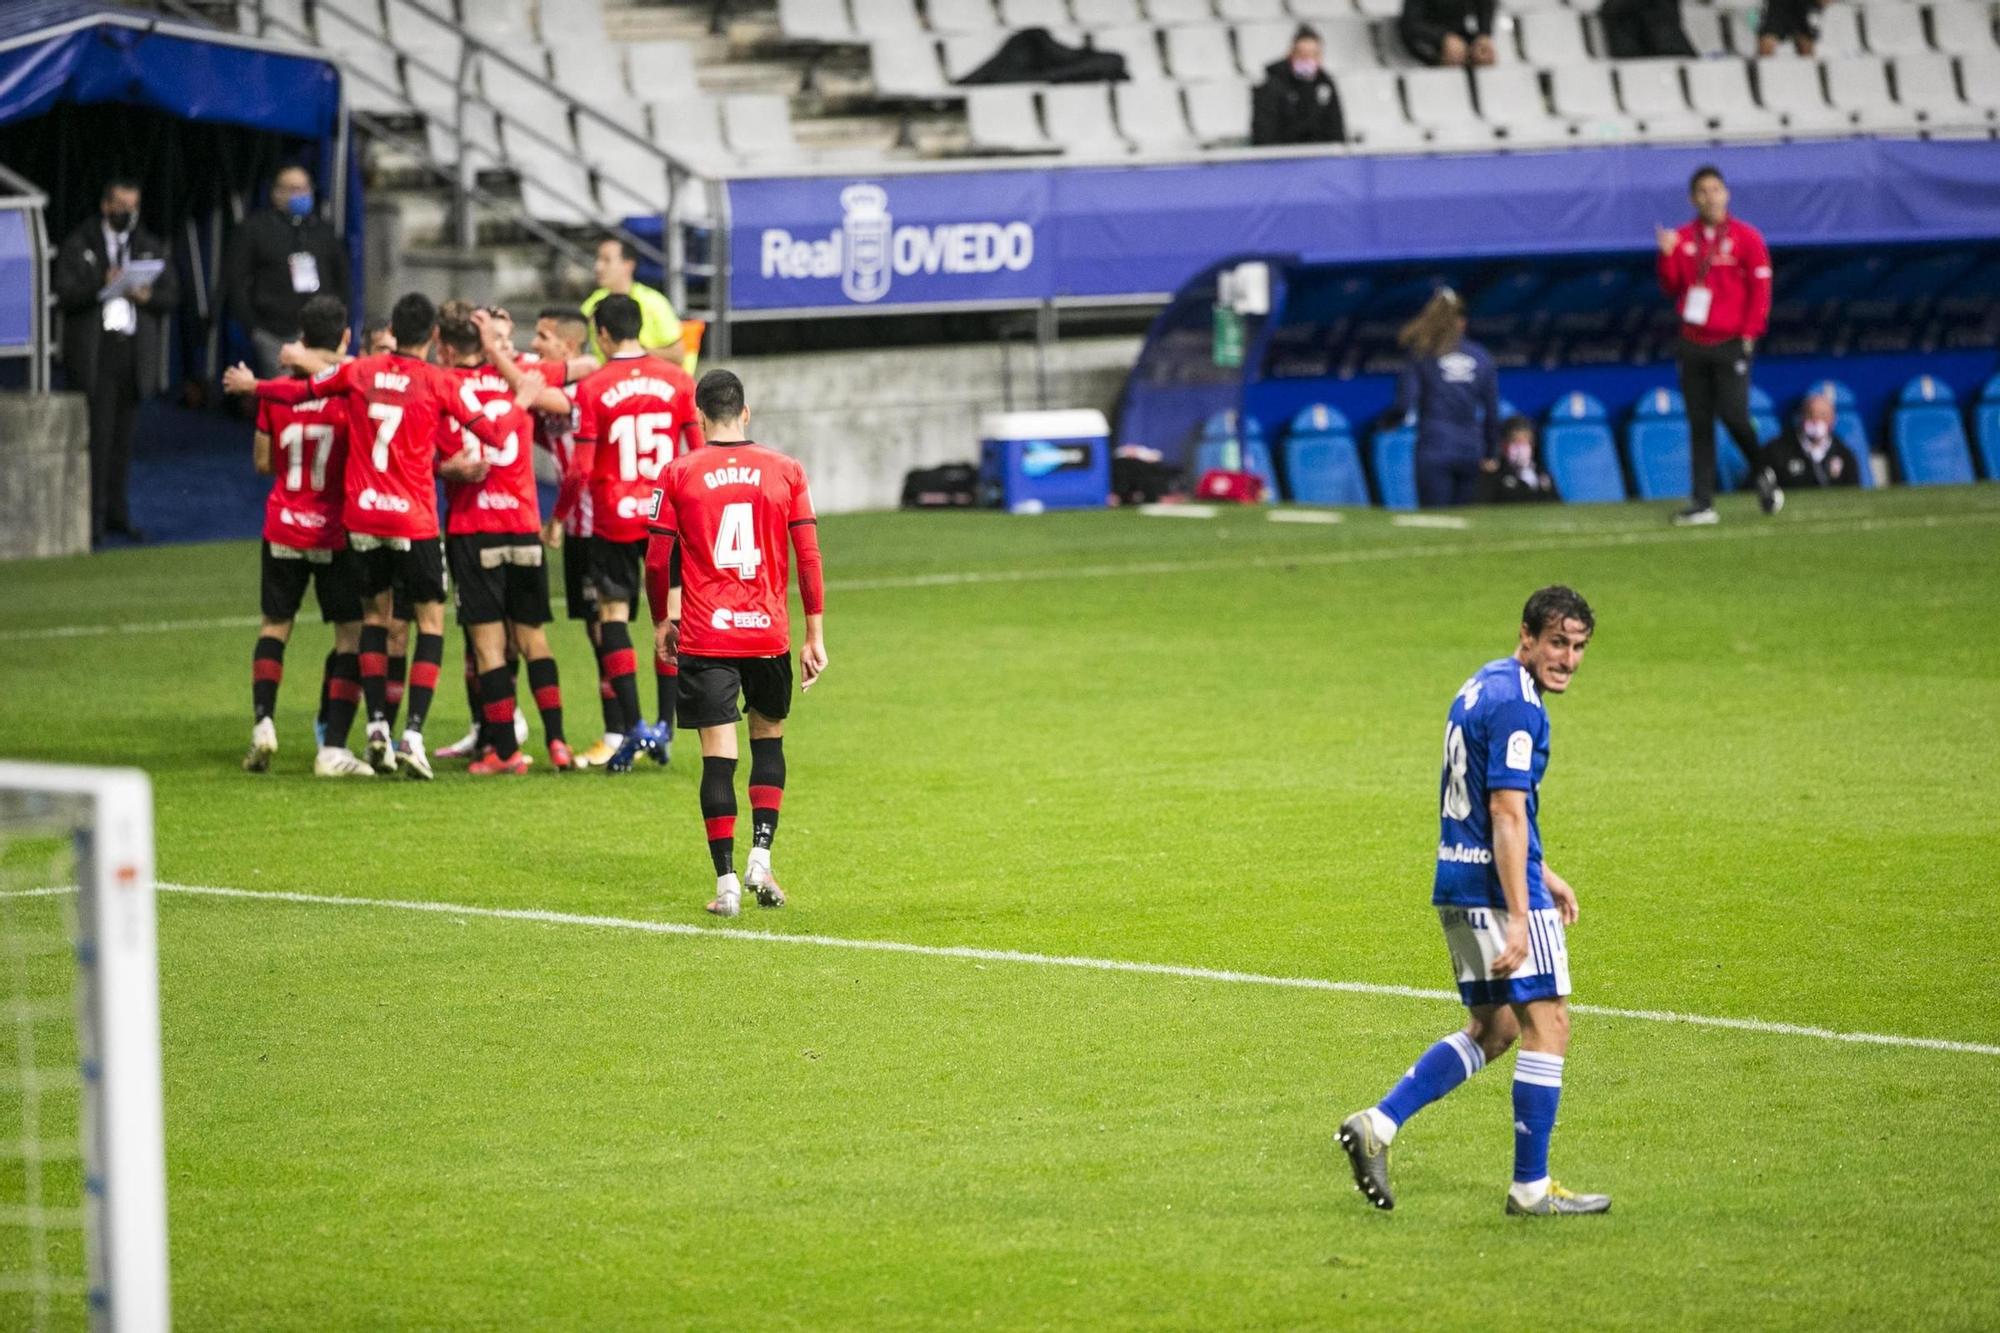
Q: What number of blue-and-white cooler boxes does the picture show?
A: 1